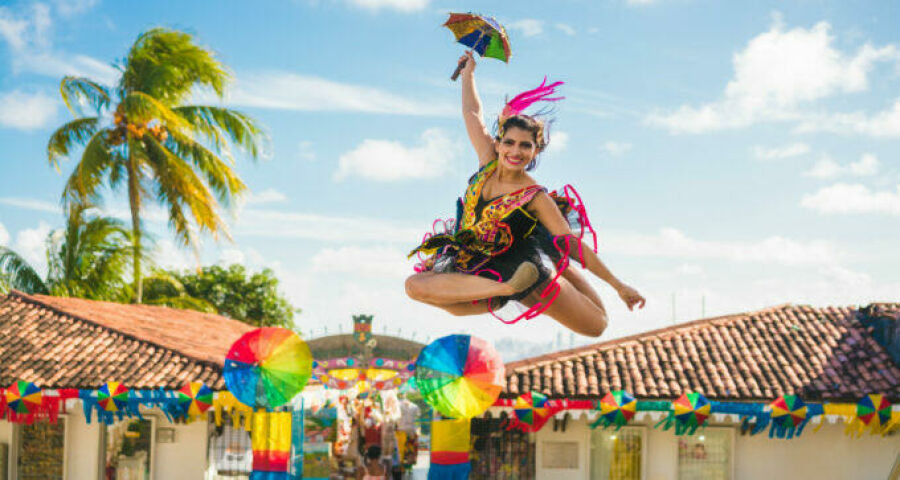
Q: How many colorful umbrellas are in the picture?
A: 11